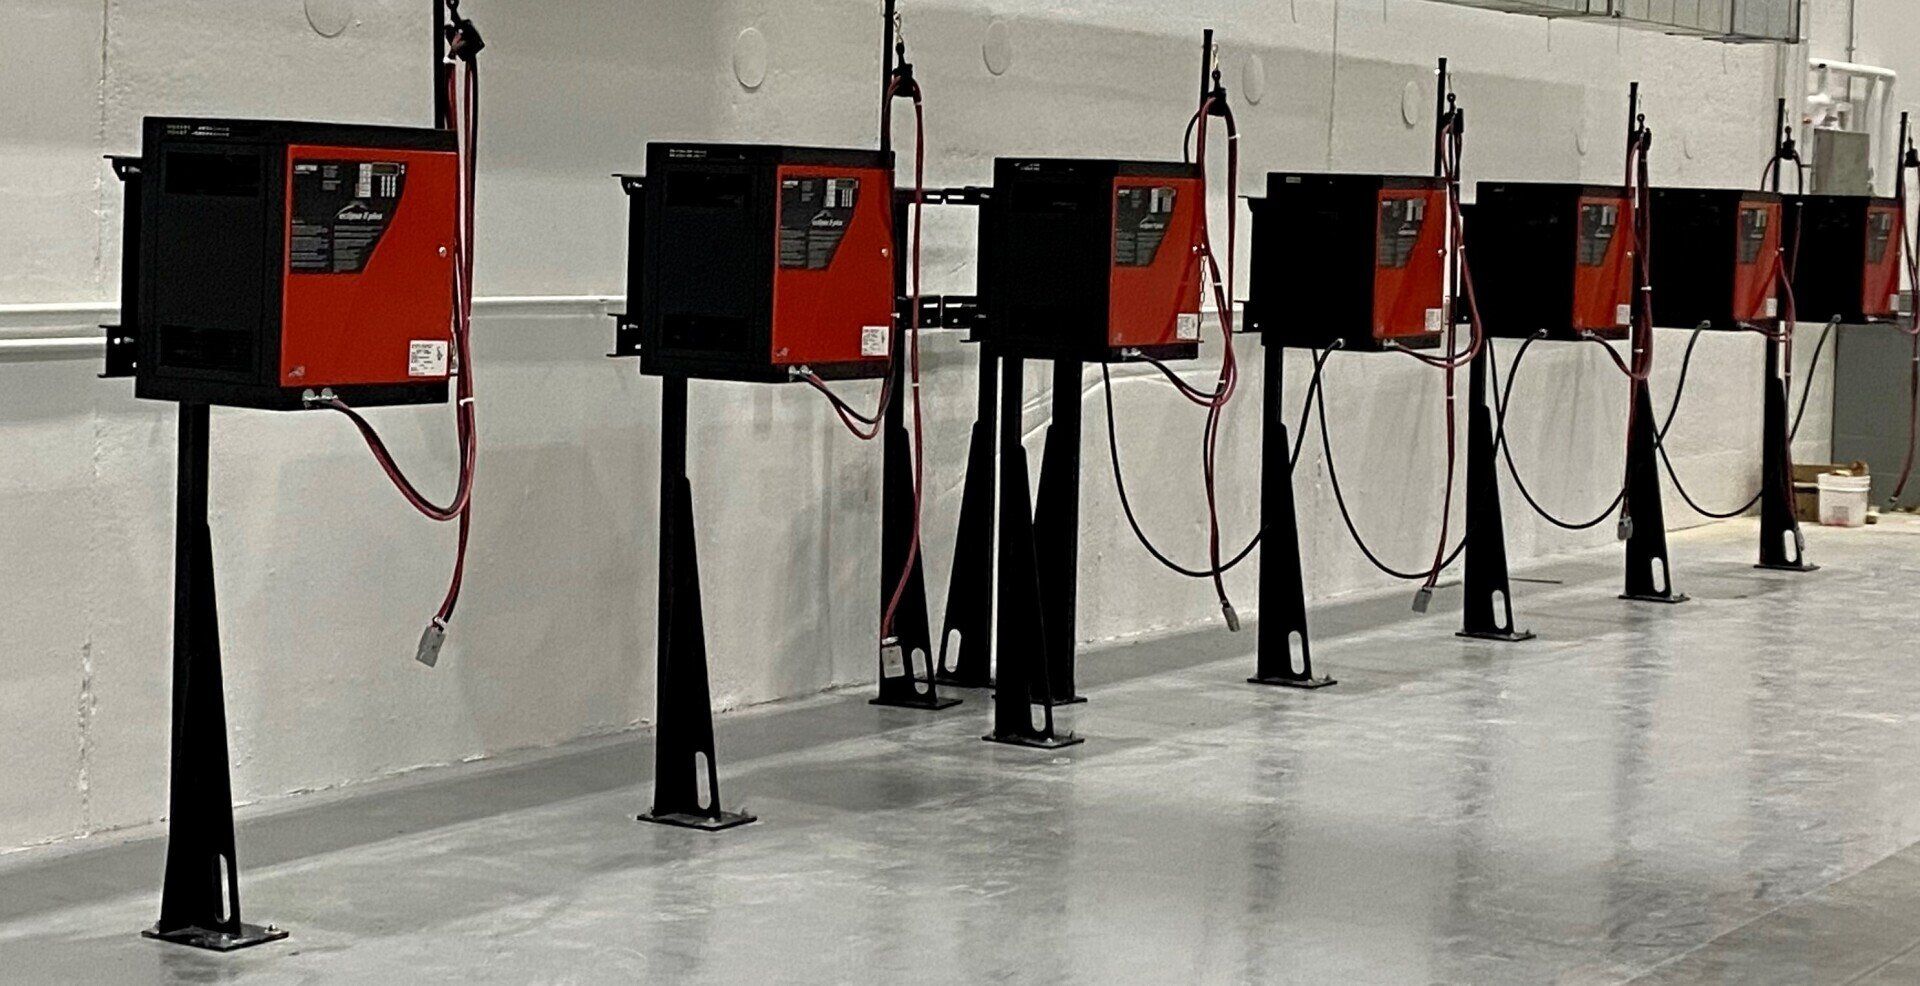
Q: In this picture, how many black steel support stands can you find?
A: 10